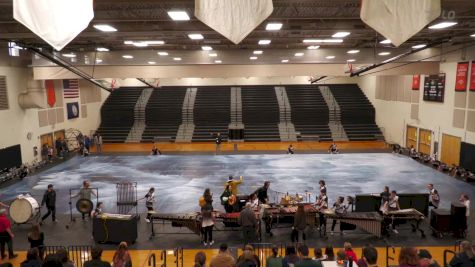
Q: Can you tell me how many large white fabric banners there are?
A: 3